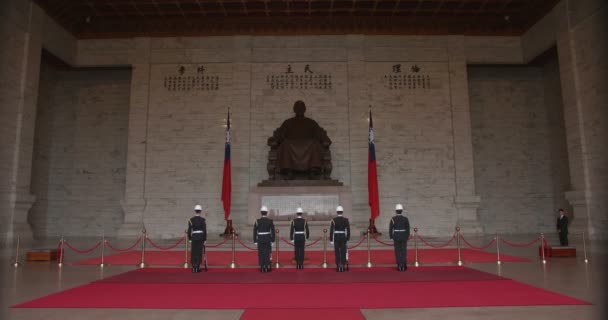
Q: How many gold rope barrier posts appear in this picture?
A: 14